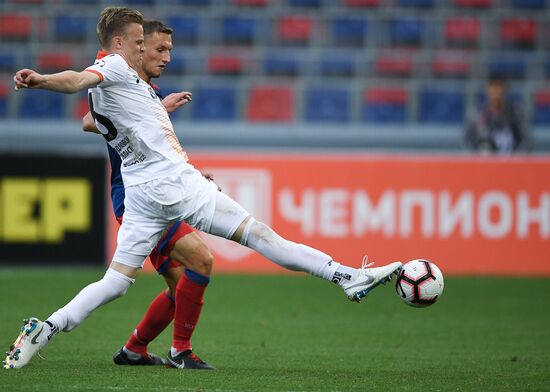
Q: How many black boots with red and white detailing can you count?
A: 2